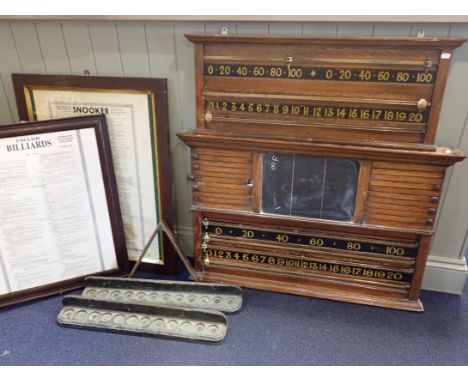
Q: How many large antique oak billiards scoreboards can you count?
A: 2